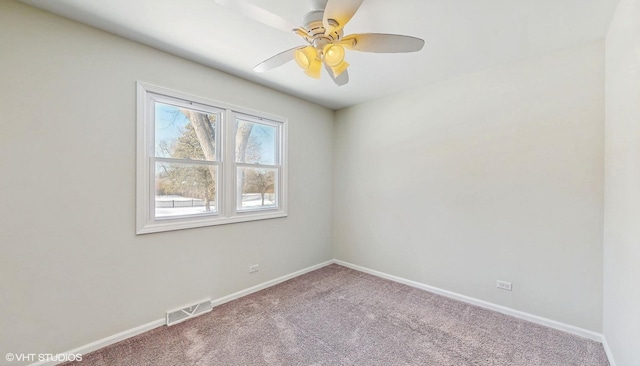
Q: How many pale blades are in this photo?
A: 5